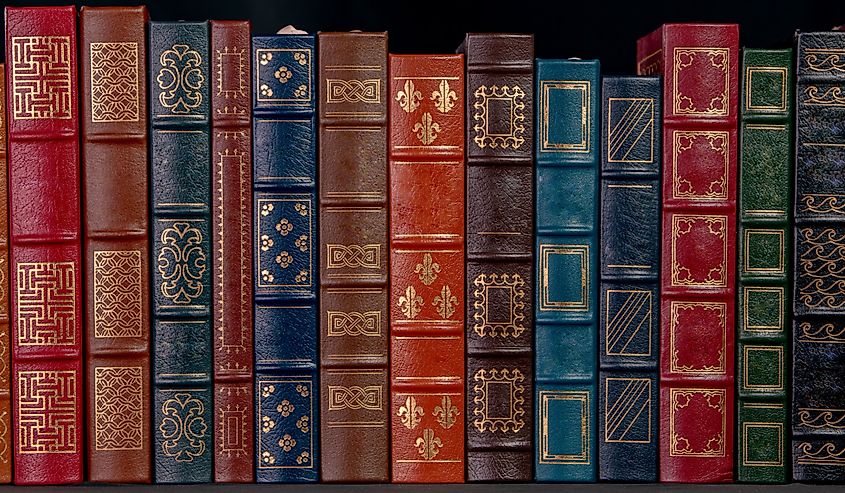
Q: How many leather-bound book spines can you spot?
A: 14